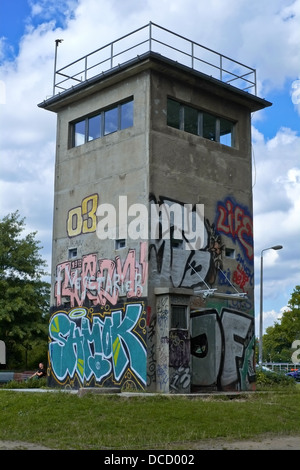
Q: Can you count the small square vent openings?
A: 4